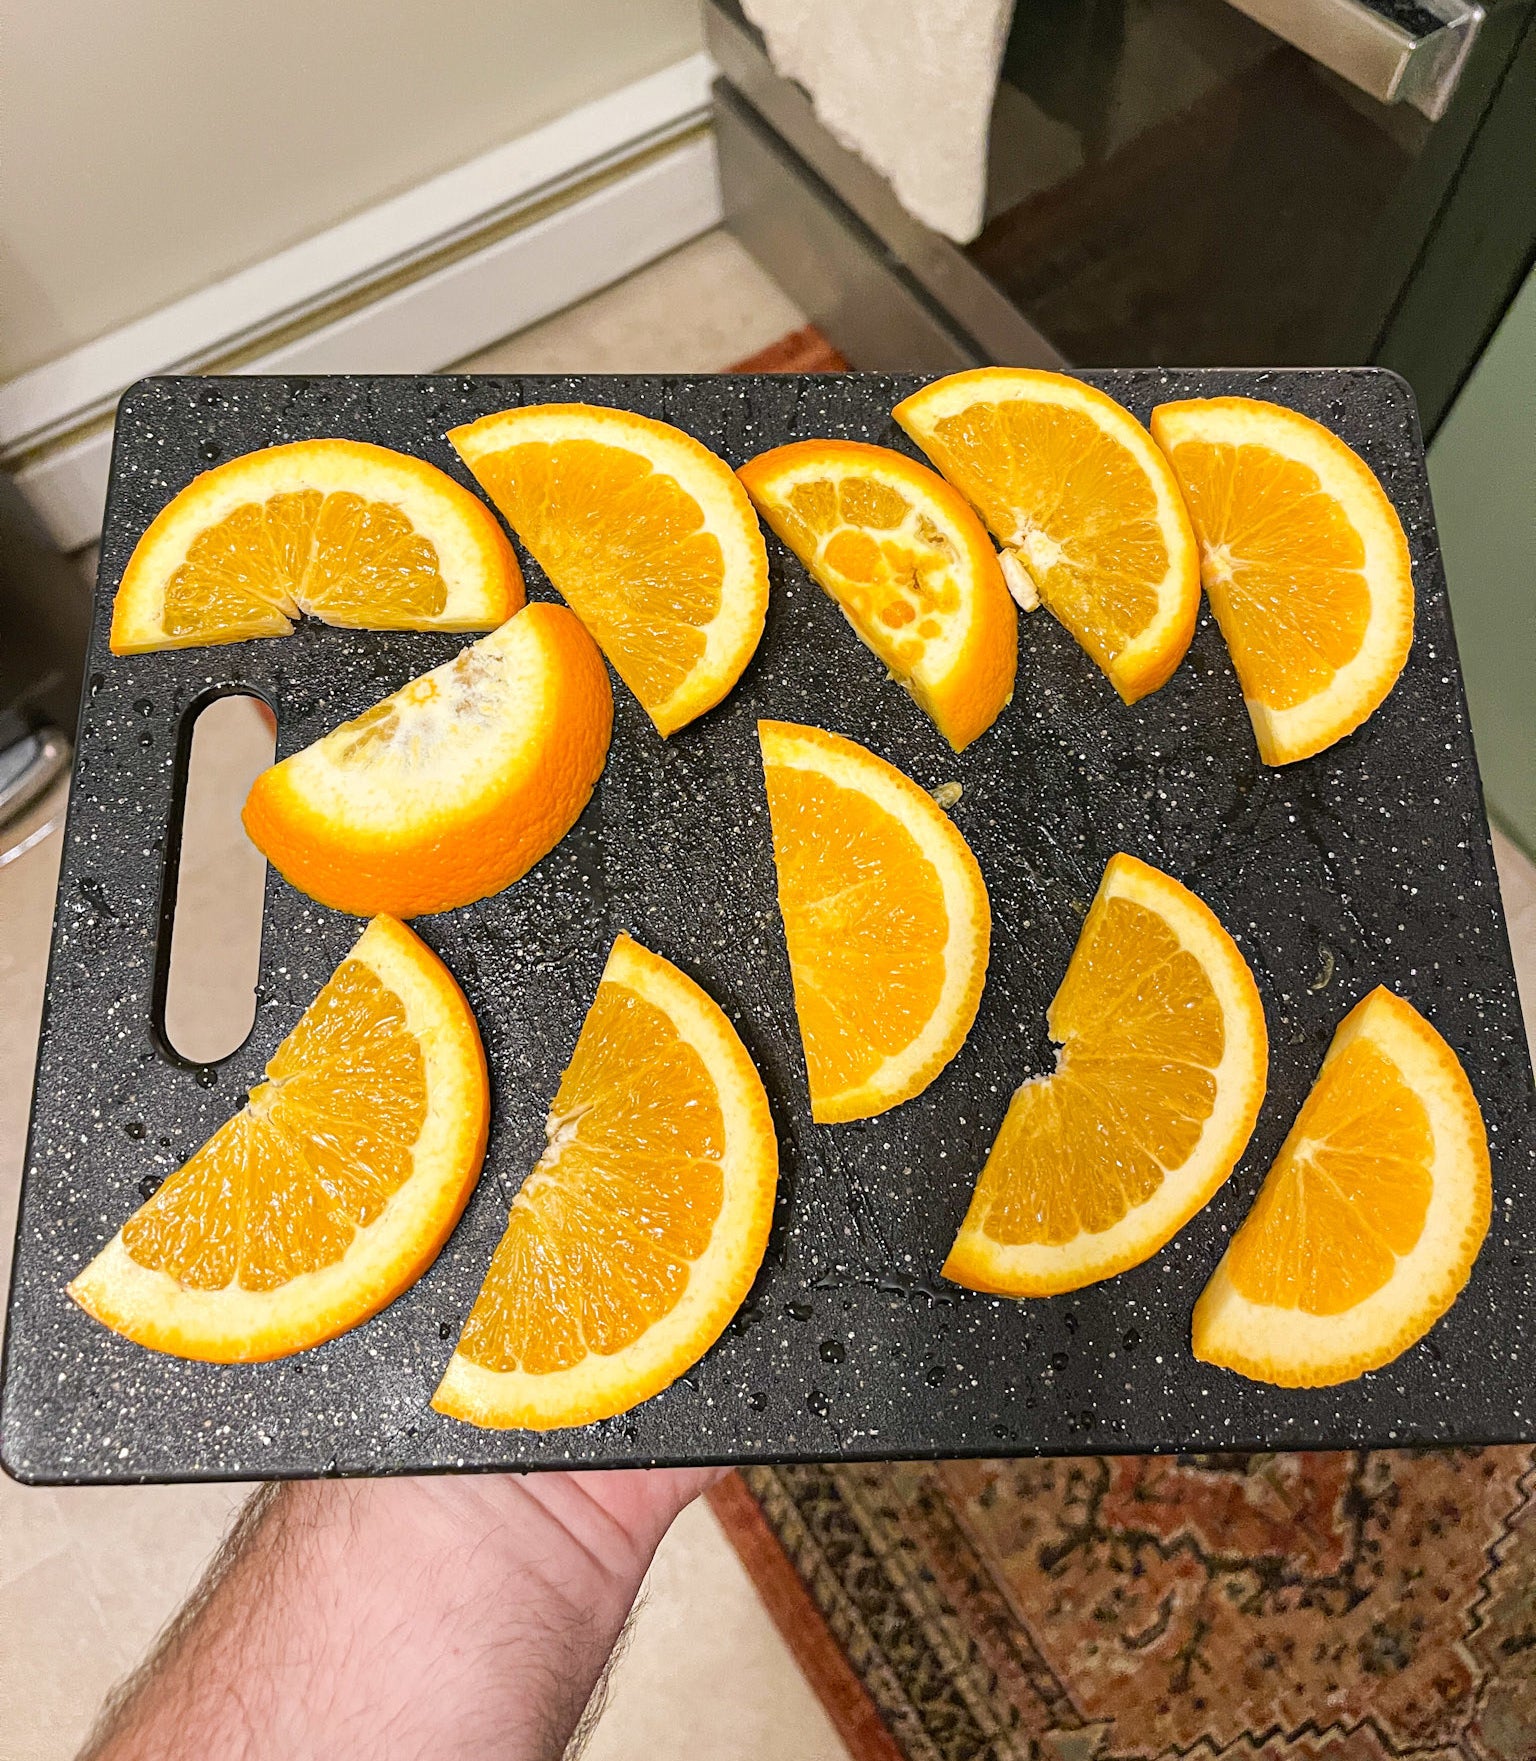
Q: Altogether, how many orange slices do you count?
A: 11